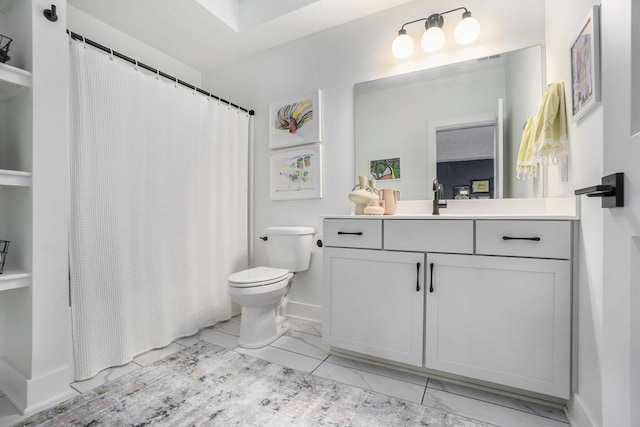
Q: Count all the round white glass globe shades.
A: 3